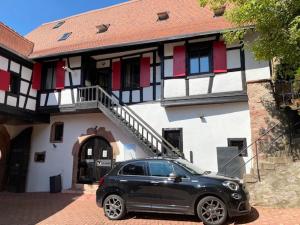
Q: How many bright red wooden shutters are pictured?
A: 7